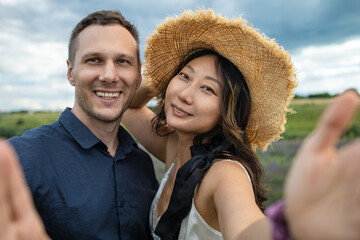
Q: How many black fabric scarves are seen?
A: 1